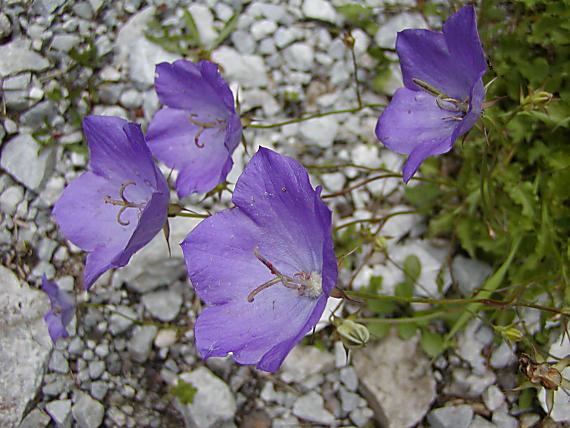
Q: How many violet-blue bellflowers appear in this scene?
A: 5